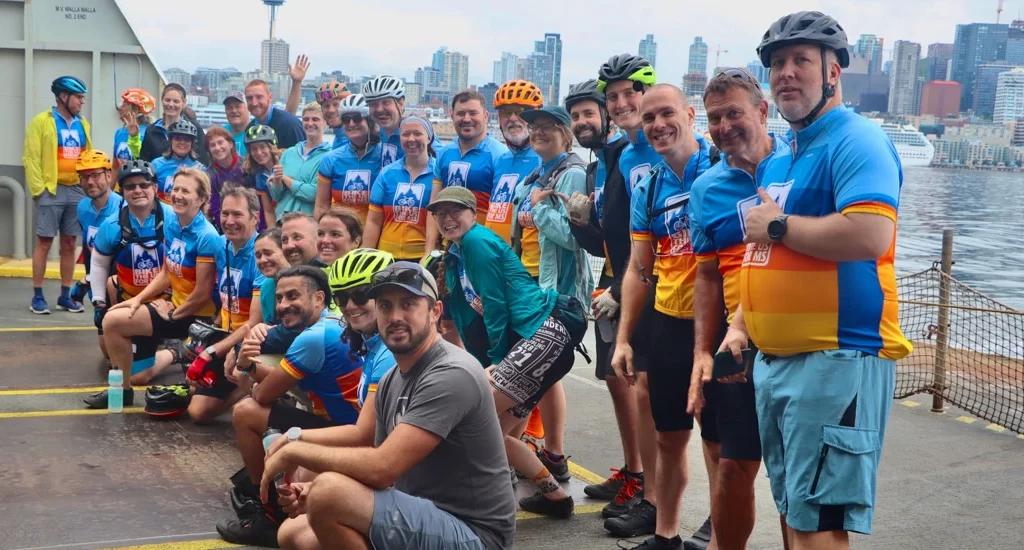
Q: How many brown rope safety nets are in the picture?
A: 1